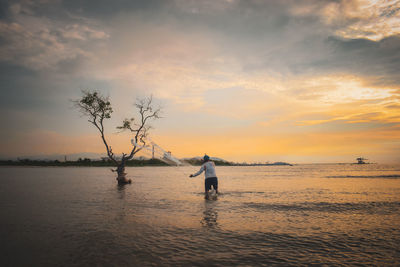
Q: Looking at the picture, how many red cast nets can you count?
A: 0